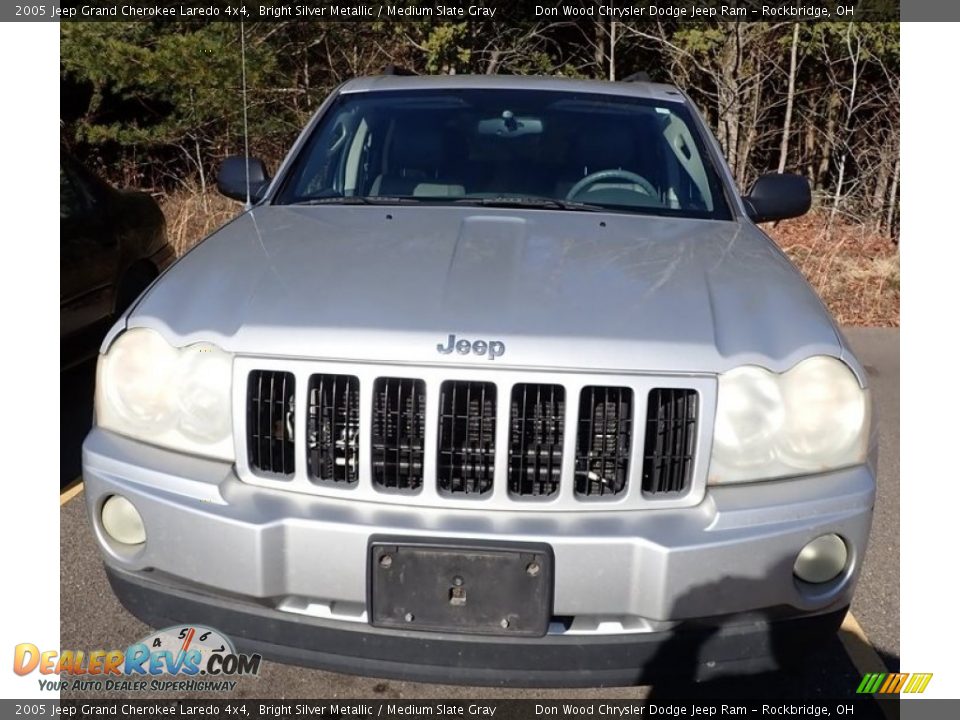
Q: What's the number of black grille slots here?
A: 7